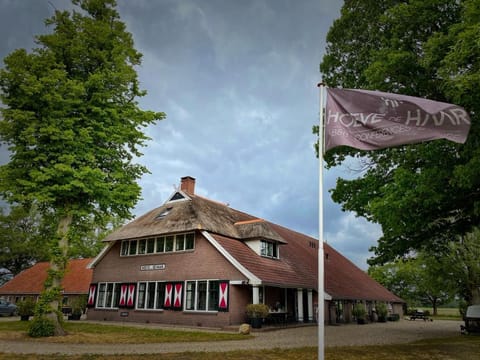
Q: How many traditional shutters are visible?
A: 6